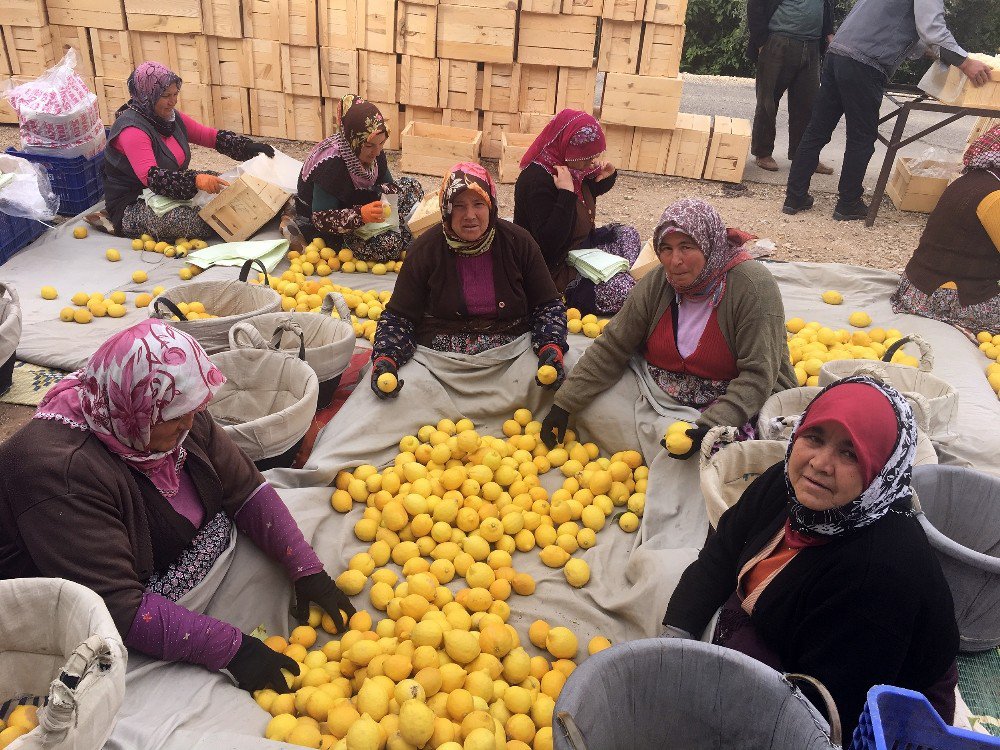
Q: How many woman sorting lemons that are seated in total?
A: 8